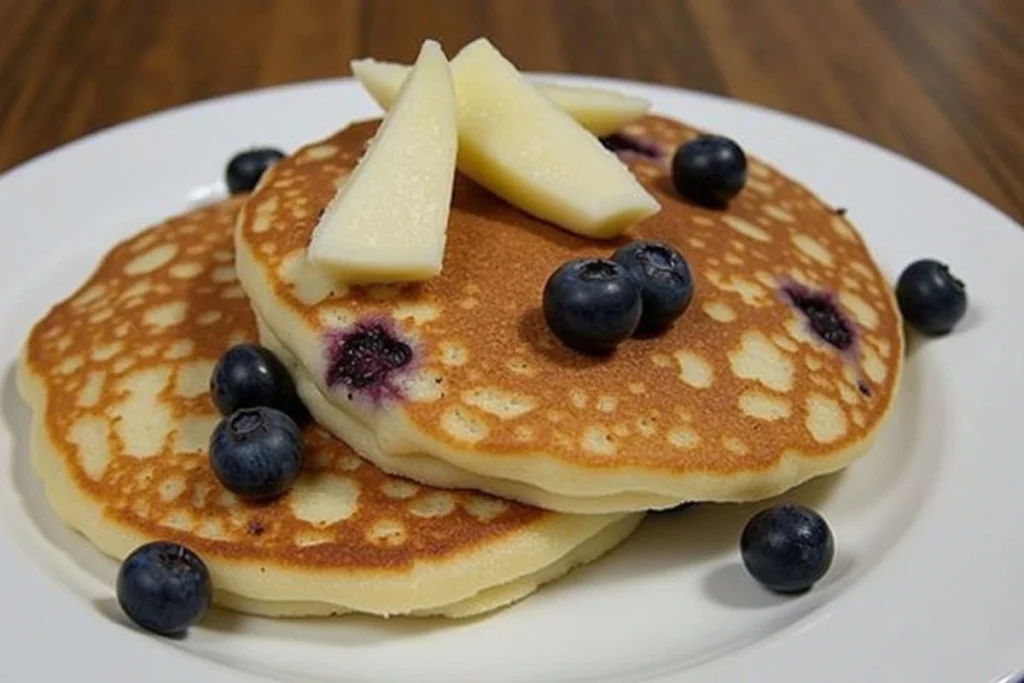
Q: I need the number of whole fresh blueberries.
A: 9